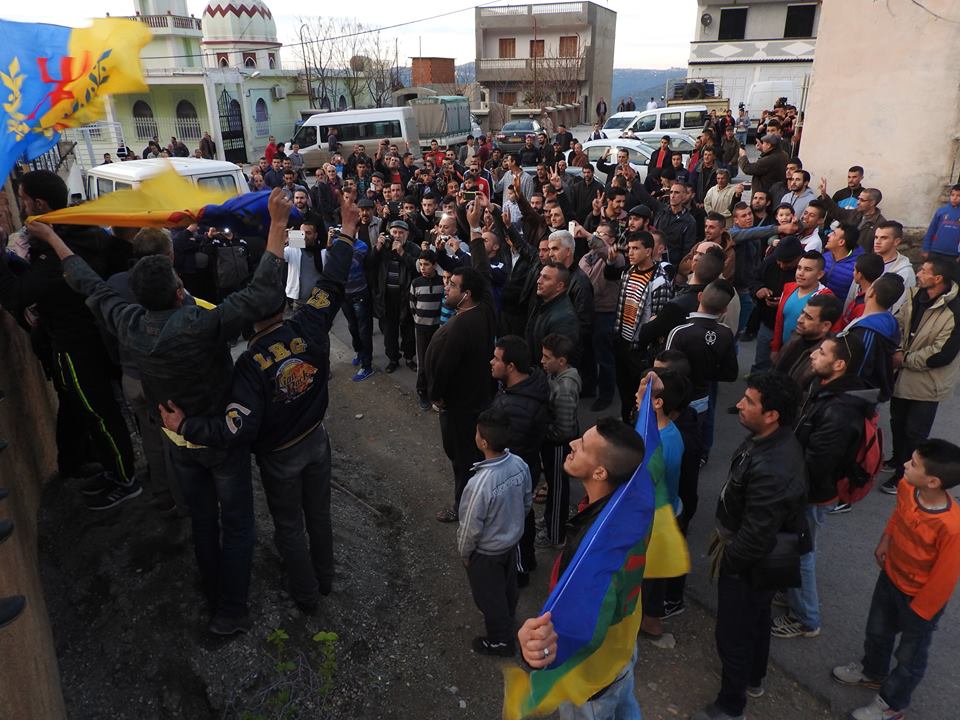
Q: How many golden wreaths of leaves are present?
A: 1